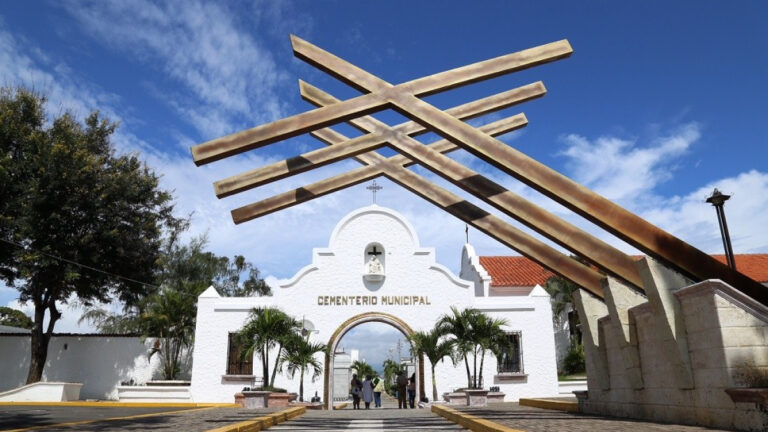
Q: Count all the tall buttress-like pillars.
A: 3